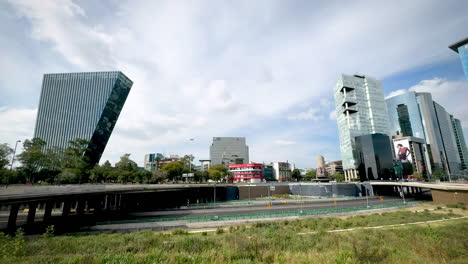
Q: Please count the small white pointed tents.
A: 0